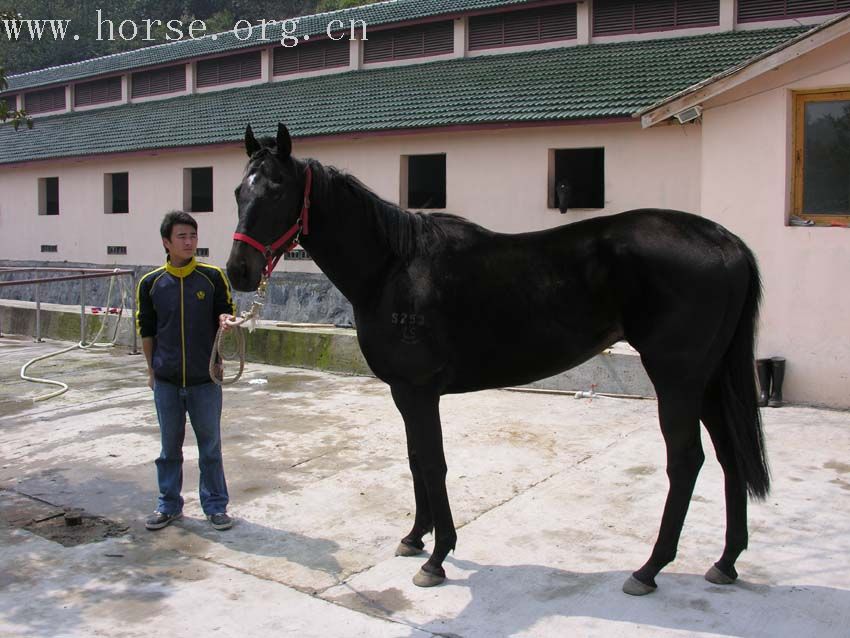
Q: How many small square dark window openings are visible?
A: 5